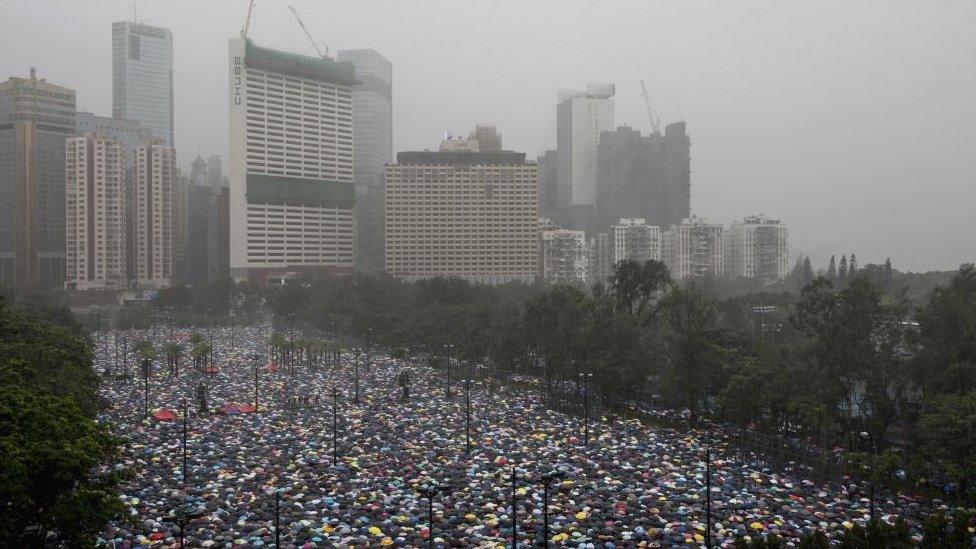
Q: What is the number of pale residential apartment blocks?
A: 6